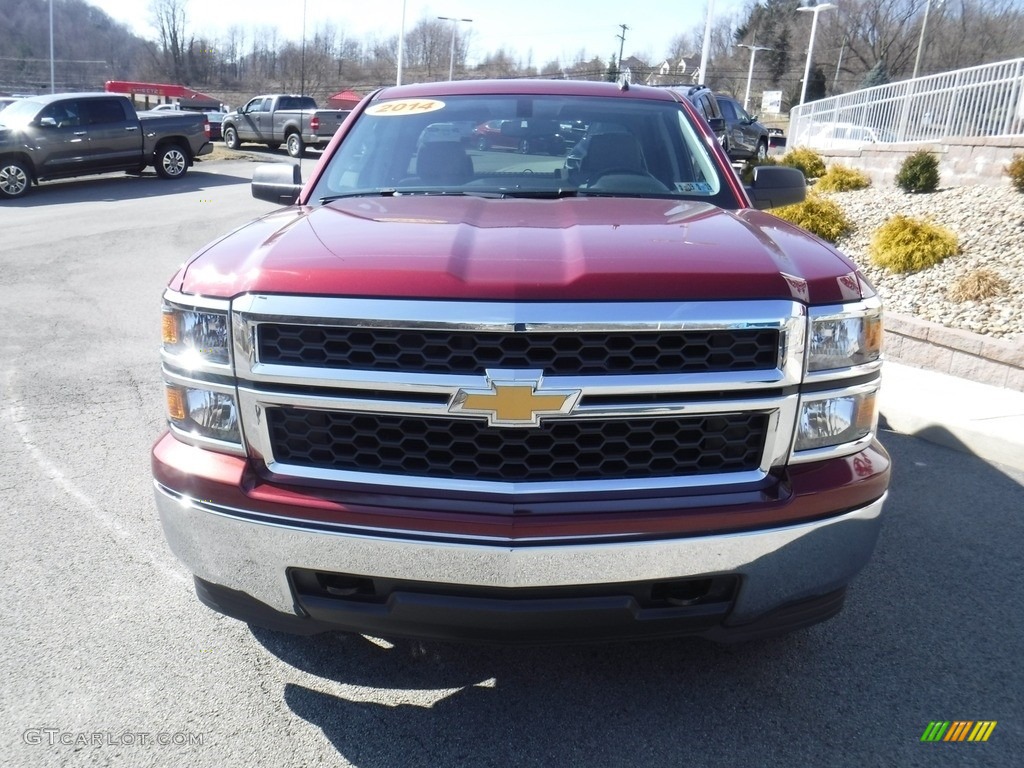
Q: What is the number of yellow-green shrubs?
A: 4